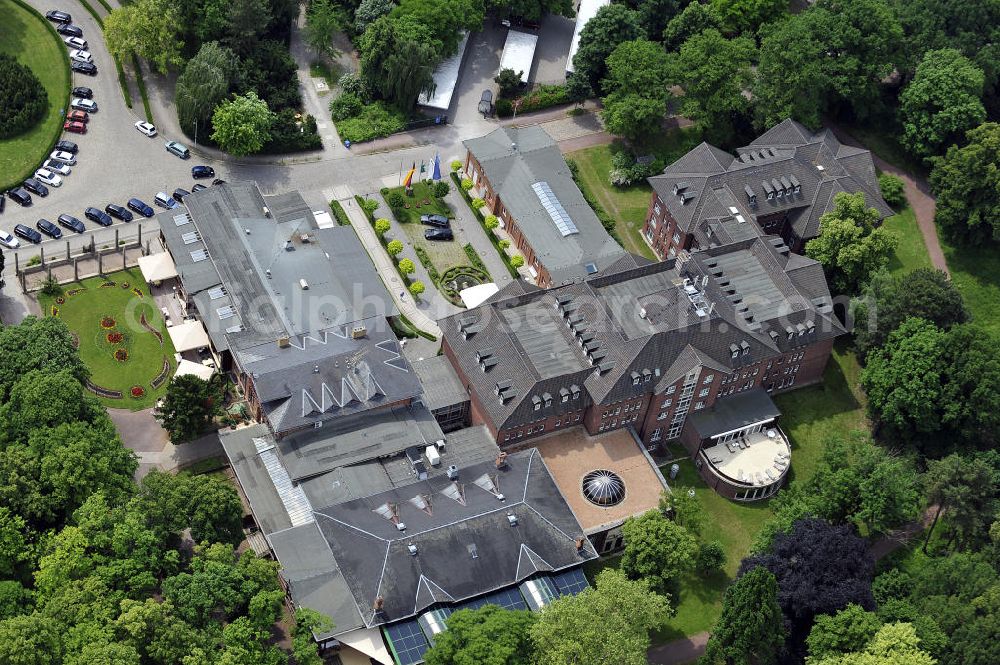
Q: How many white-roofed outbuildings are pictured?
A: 3